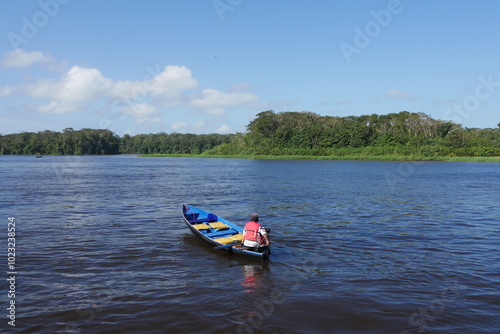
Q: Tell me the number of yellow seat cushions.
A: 4